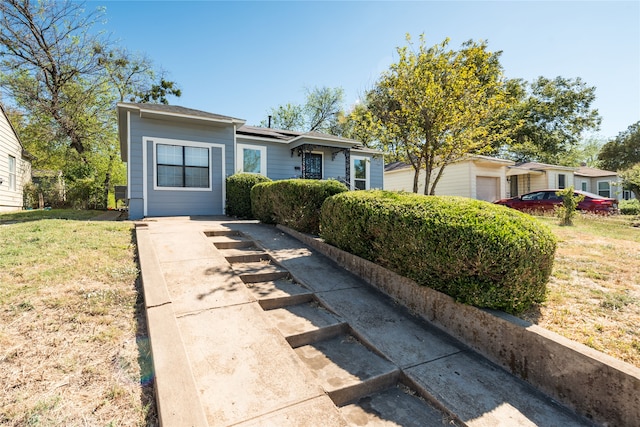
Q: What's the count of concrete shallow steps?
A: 7